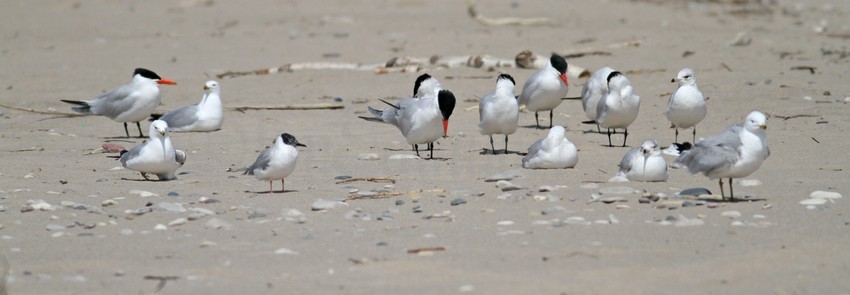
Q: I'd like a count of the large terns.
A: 7